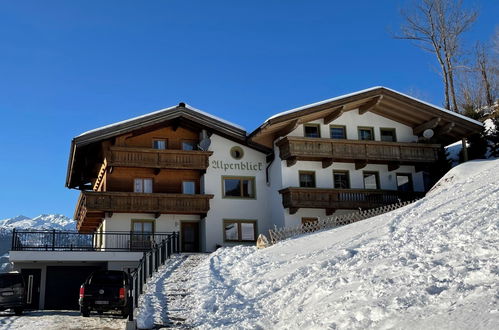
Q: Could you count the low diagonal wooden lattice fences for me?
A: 1